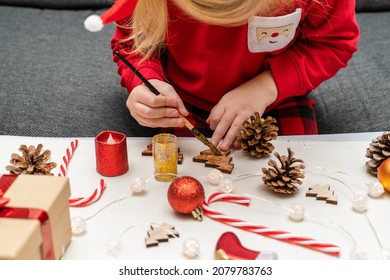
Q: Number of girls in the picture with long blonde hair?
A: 1